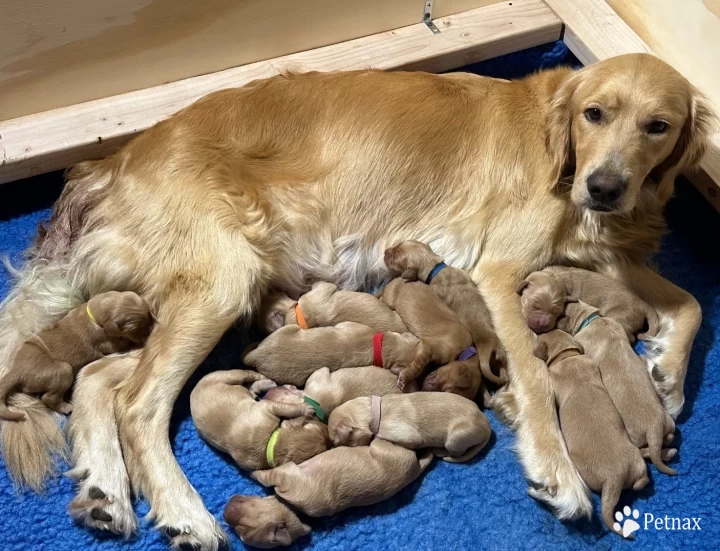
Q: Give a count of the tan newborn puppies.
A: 12